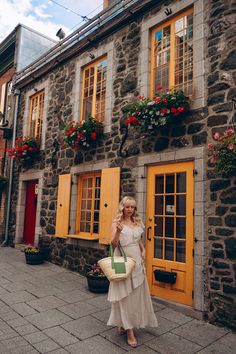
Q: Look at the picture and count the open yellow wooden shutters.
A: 2